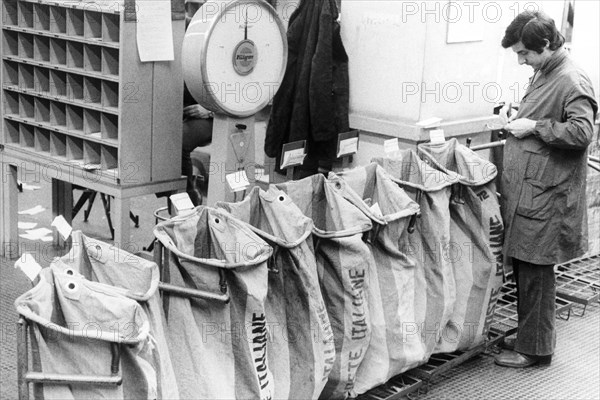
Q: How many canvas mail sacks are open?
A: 8